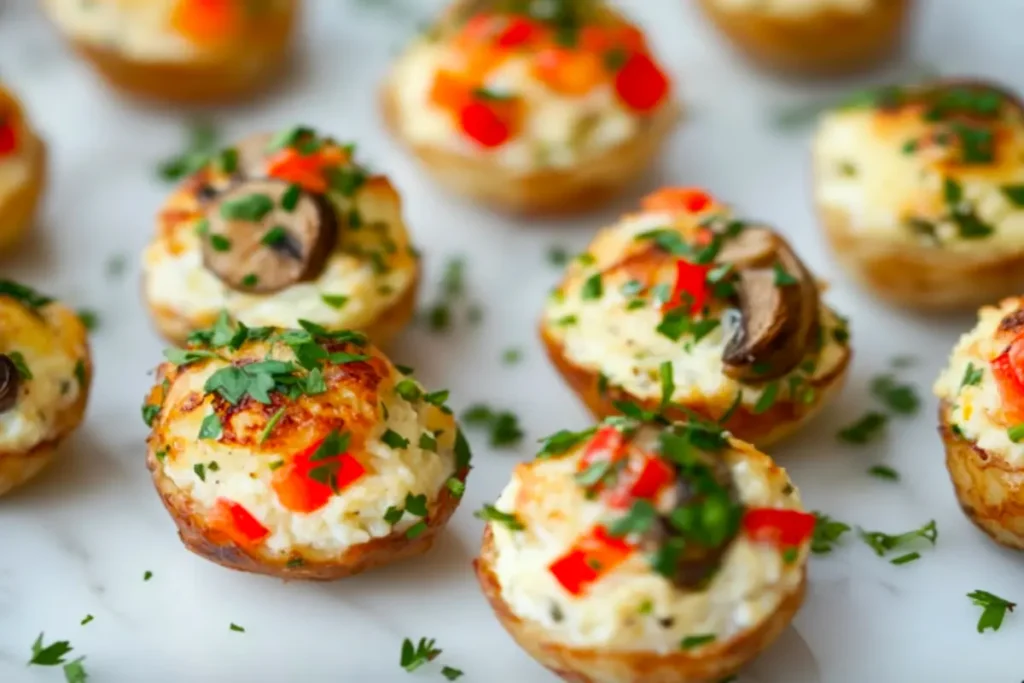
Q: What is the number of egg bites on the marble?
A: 11